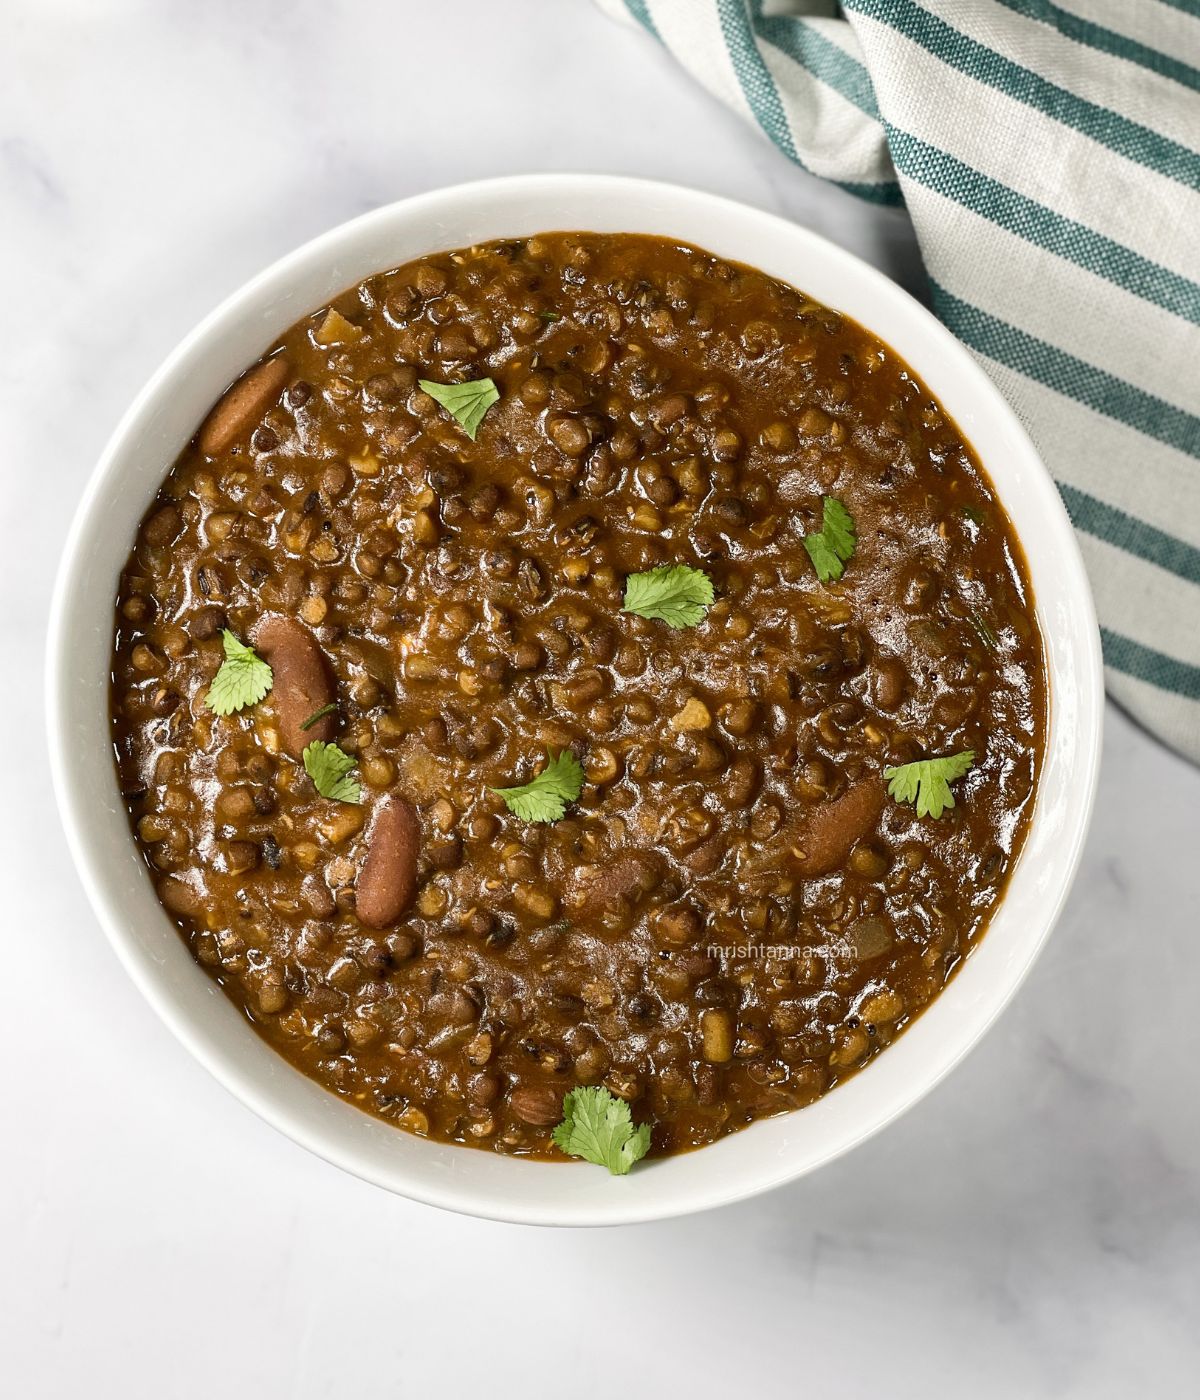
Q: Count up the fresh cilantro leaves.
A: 8